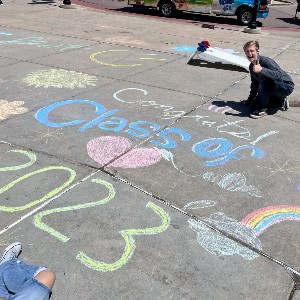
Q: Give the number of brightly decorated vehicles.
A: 1